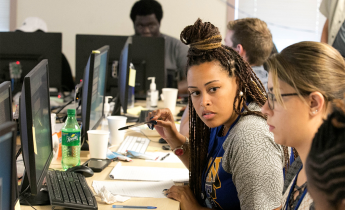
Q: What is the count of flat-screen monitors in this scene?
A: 7